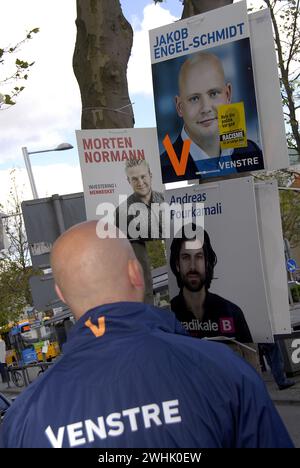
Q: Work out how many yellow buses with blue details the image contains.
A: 1